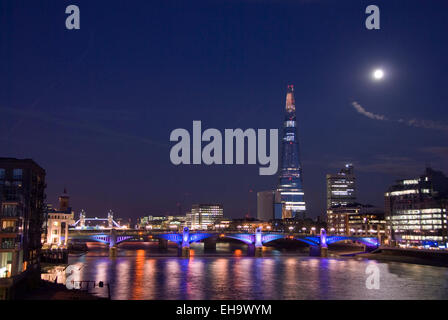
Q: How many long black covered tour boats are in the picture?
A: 0